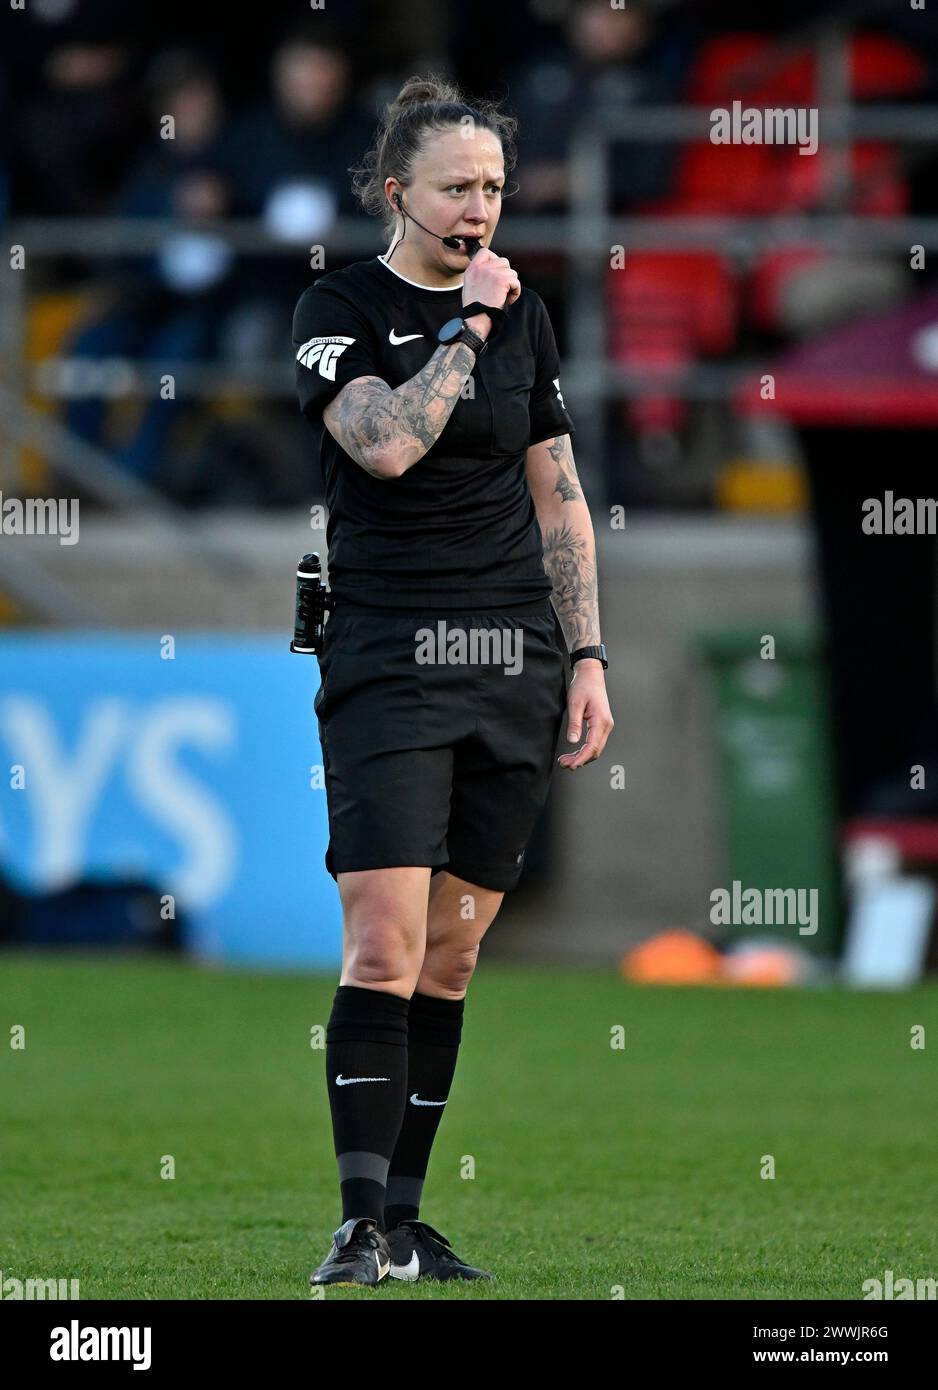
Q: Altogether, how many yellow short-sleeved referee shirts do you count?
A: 0